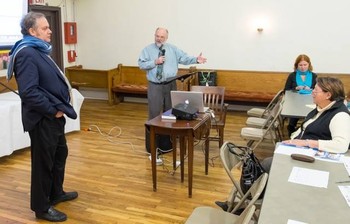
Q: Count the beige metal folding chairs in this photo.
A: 6